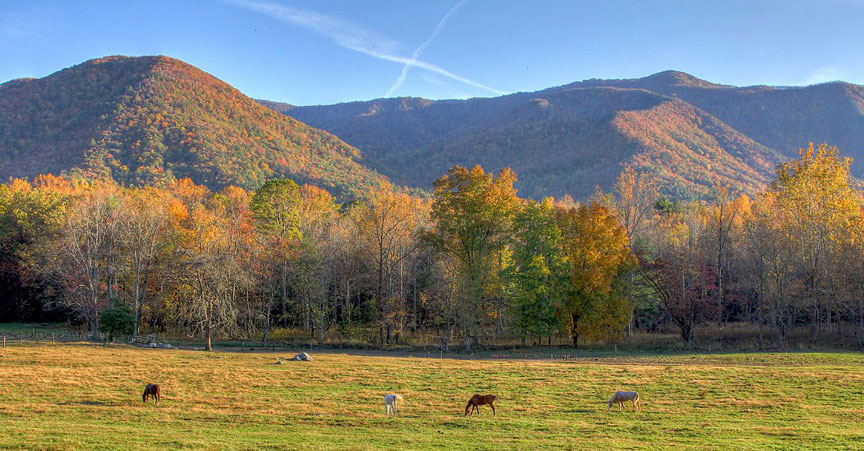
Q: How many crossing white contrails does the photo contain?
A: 2